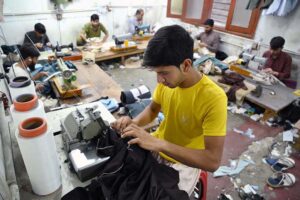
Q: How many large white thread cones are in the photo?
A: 3